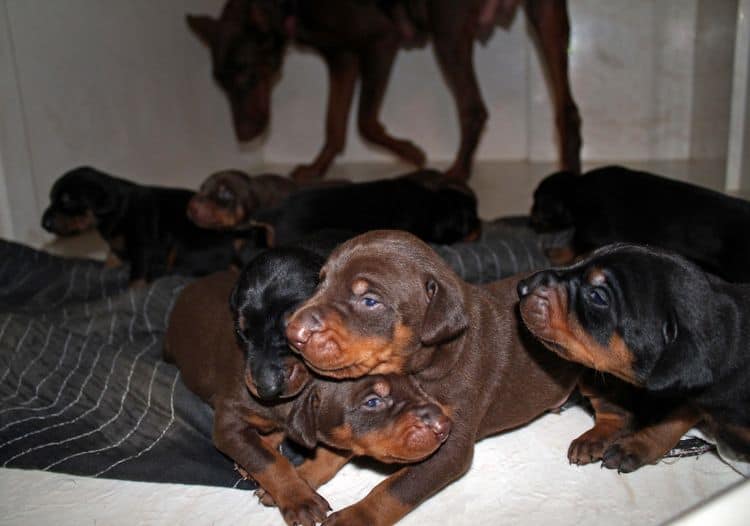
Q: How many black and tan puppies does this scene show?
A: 5